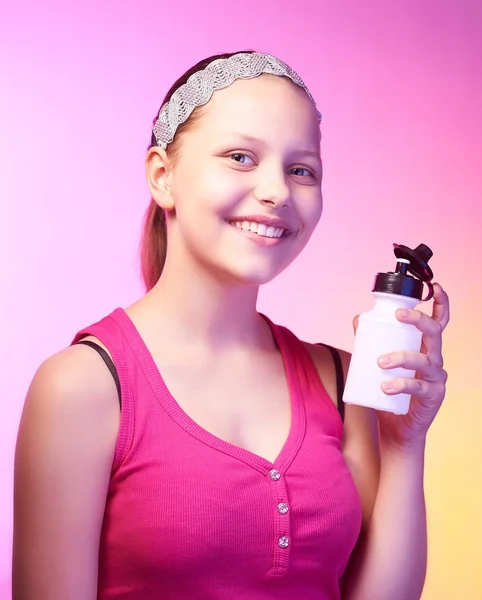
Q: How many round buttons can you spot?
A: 3